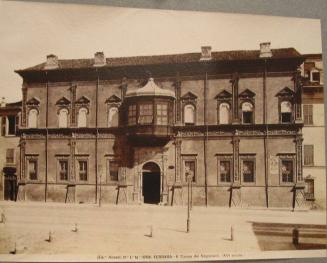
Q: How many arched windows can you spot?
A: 8